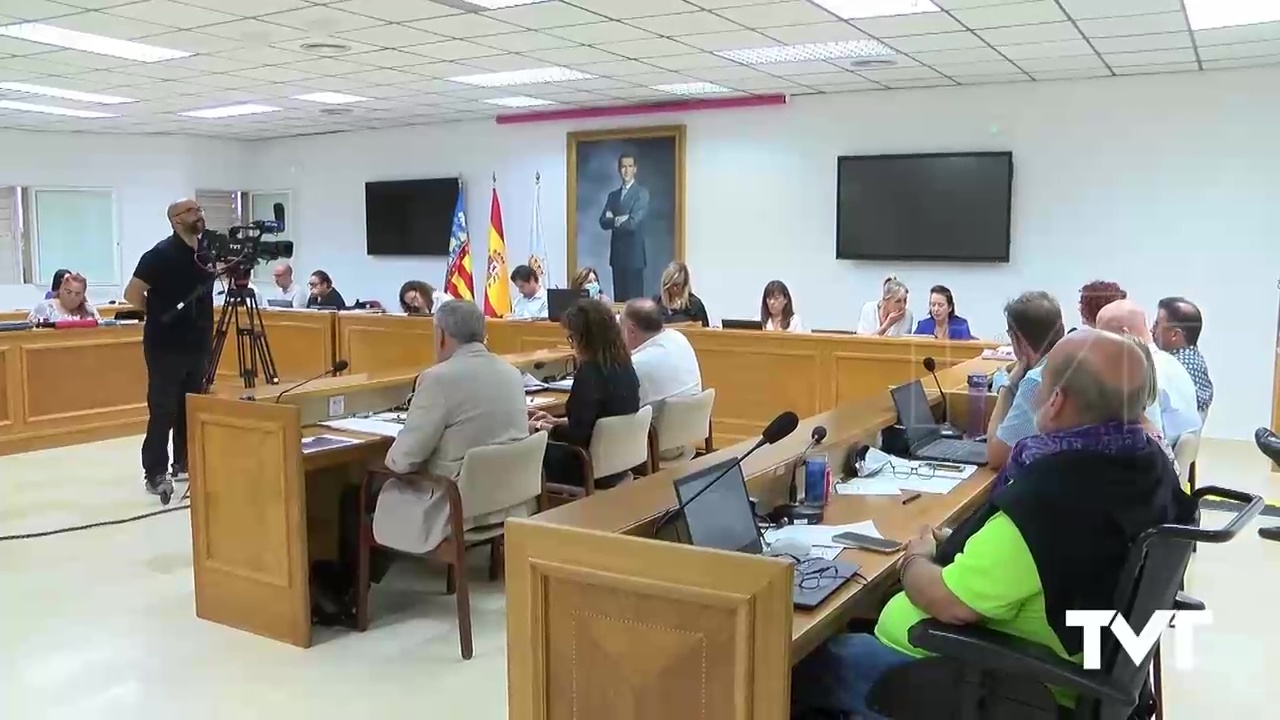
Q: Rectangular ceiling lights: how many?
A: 12